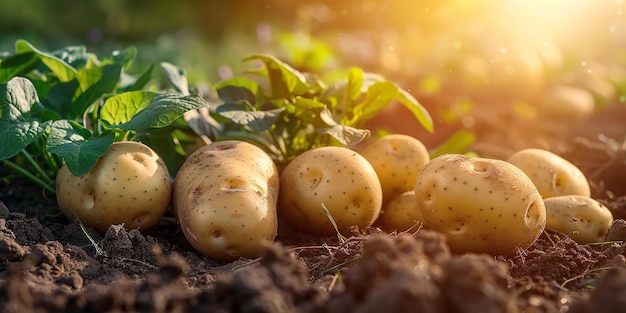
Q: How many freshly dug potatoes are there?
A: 8